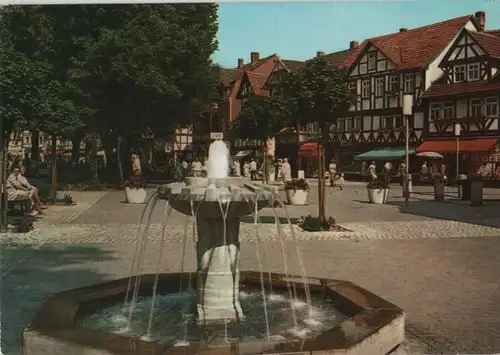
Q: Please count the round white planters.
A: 3